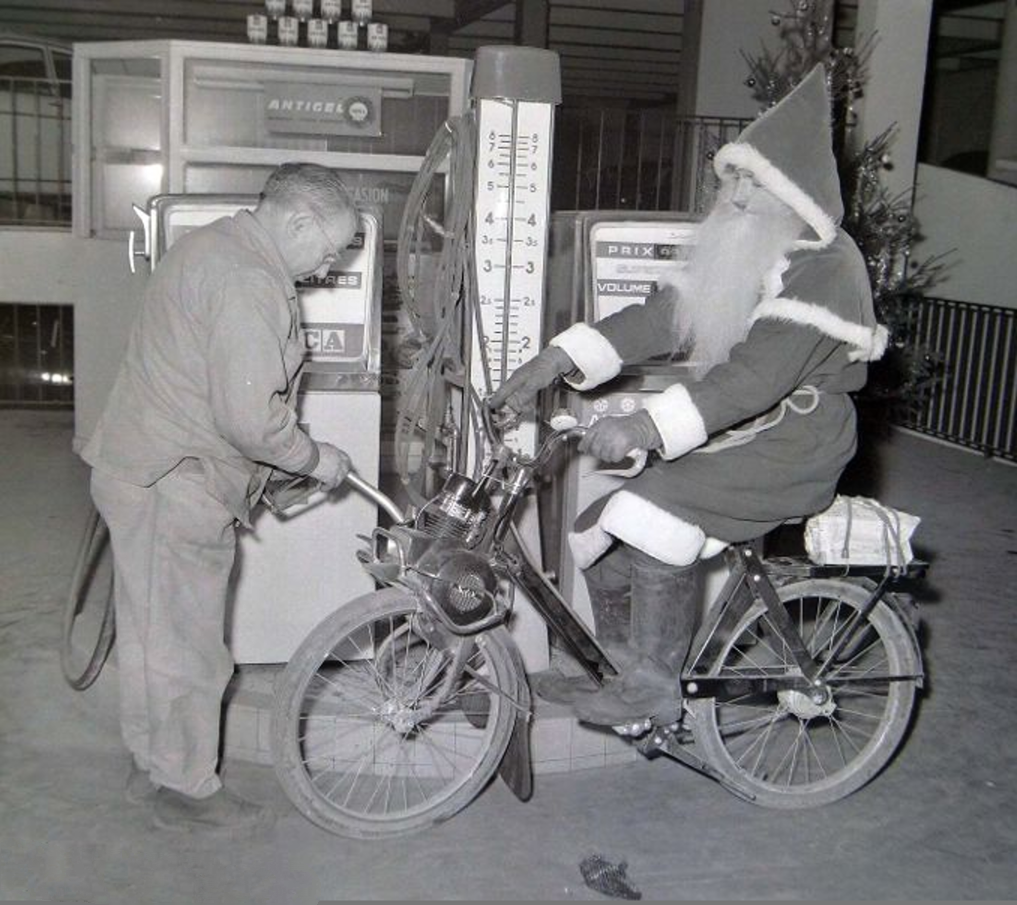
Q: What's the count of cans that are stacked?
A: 9